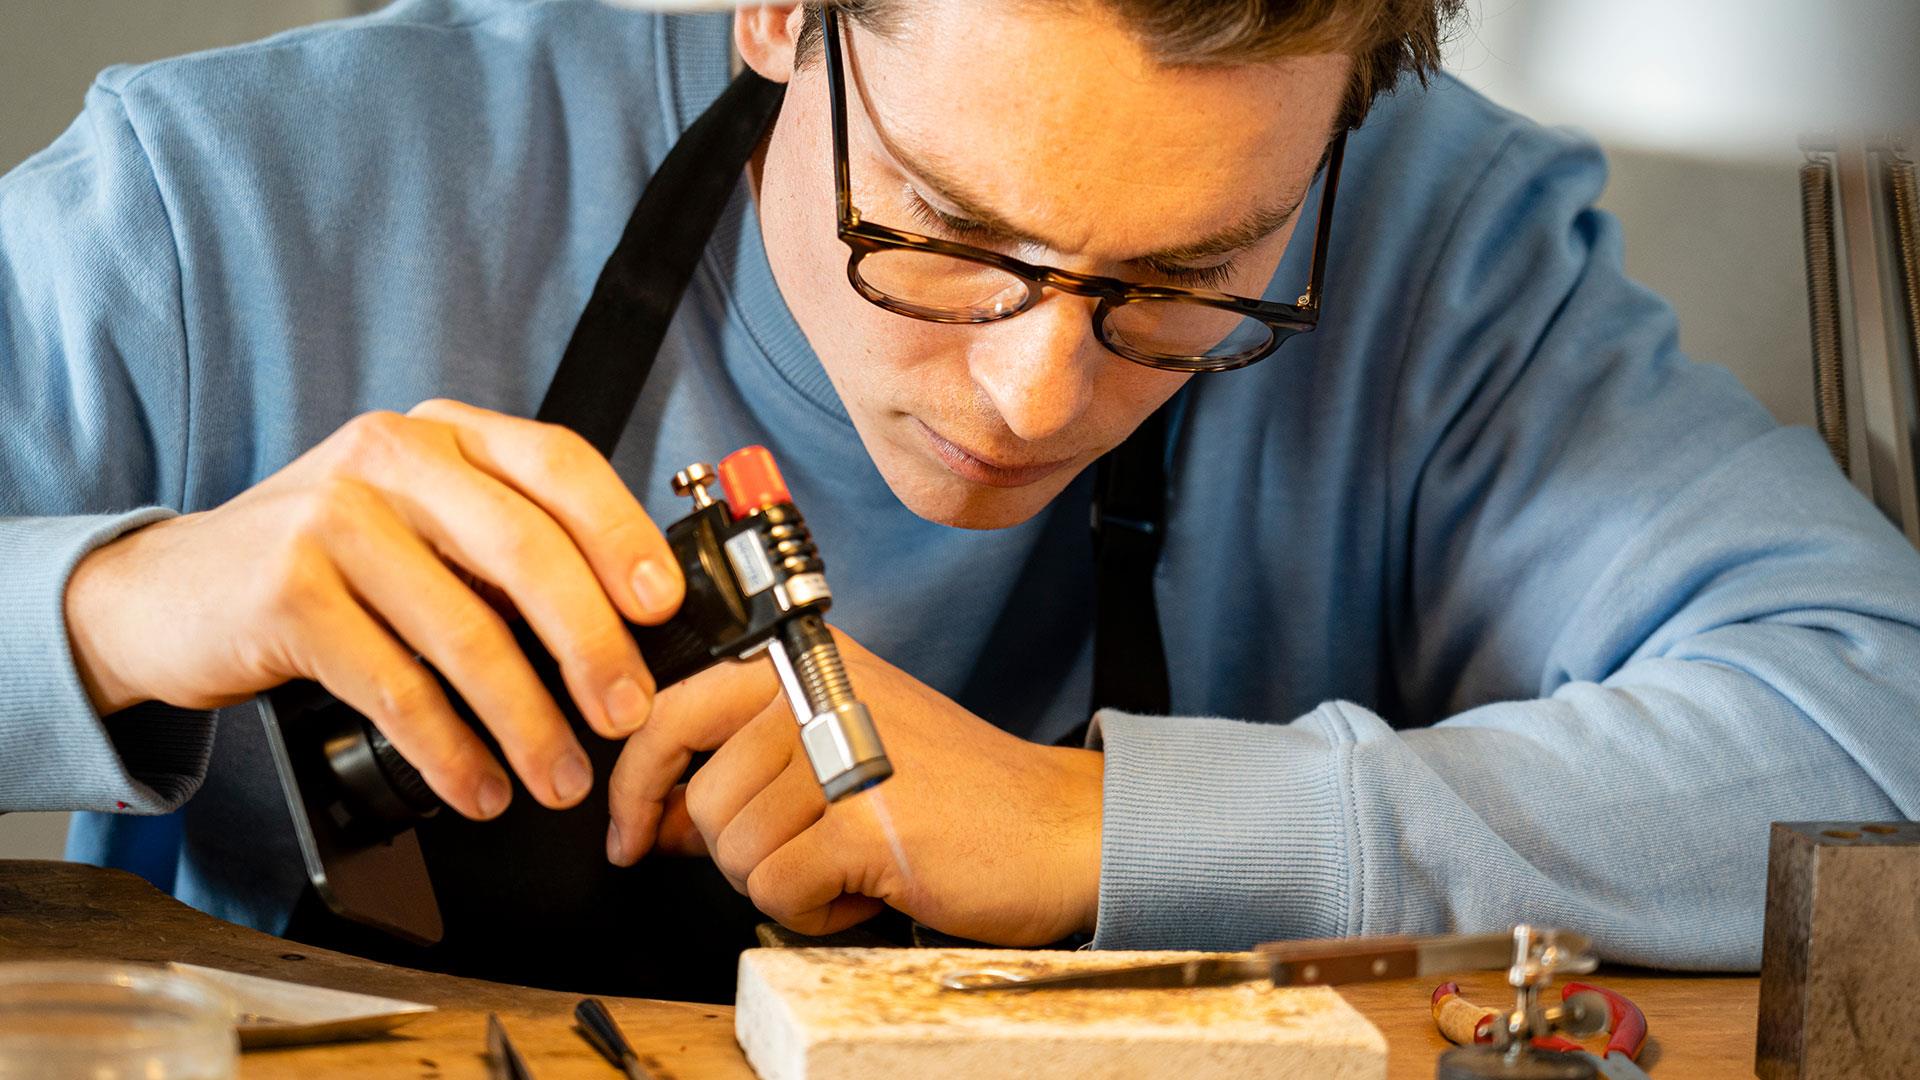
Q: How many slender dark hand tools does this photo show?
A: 2